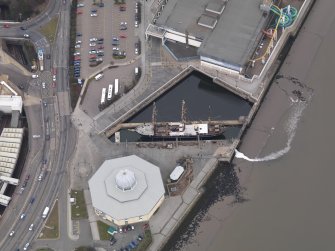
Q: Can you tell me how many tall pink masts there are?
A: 3